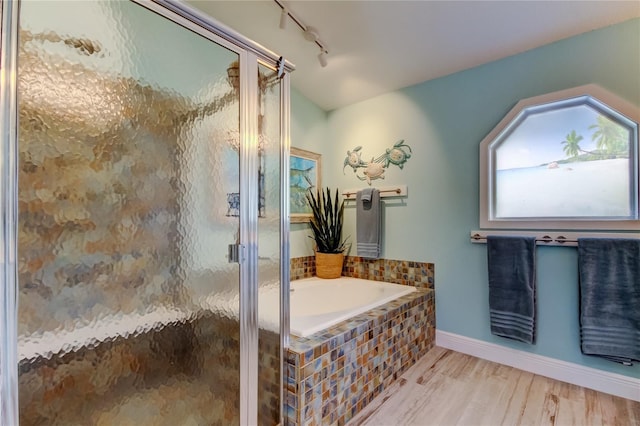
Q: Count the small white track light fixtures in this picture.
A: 2